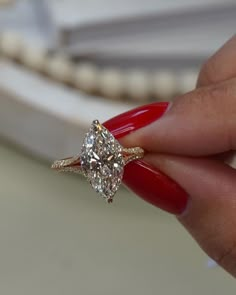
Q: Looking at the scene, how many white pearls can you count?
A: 8